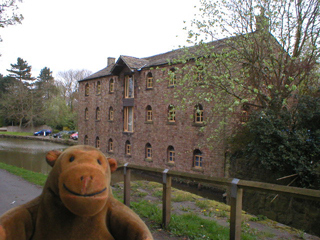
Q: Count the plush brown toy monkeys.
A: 1